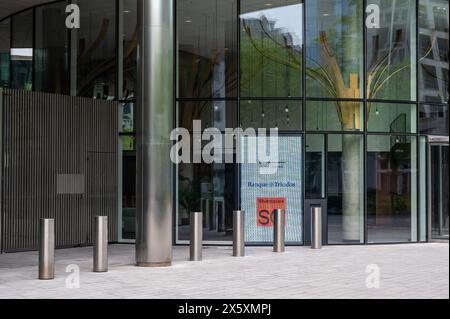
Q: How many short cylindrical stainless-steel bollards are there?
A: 6